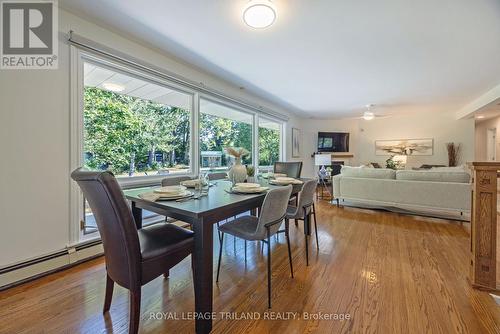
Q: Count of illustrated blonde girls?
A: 0